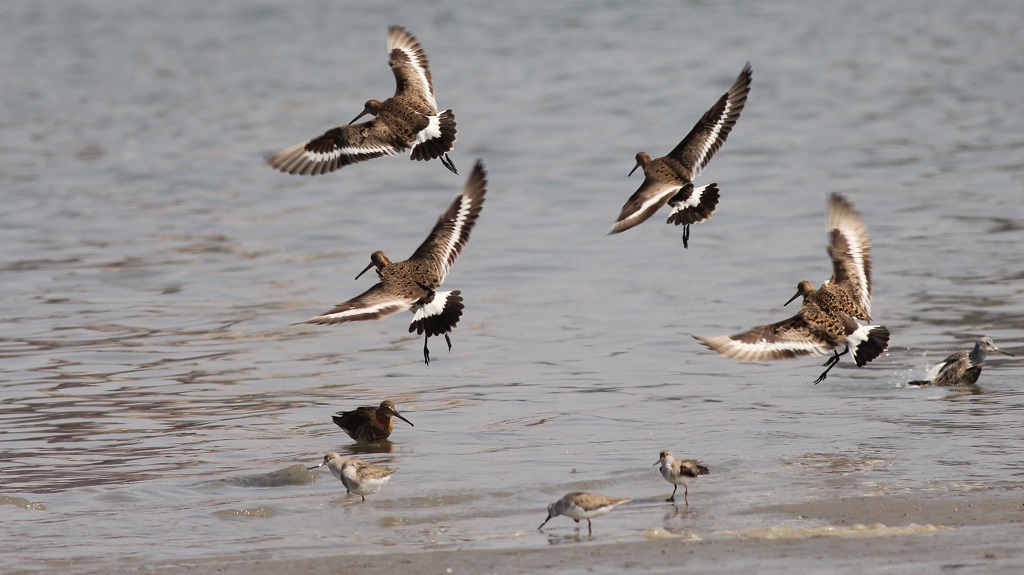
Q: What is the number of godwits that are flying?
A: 4